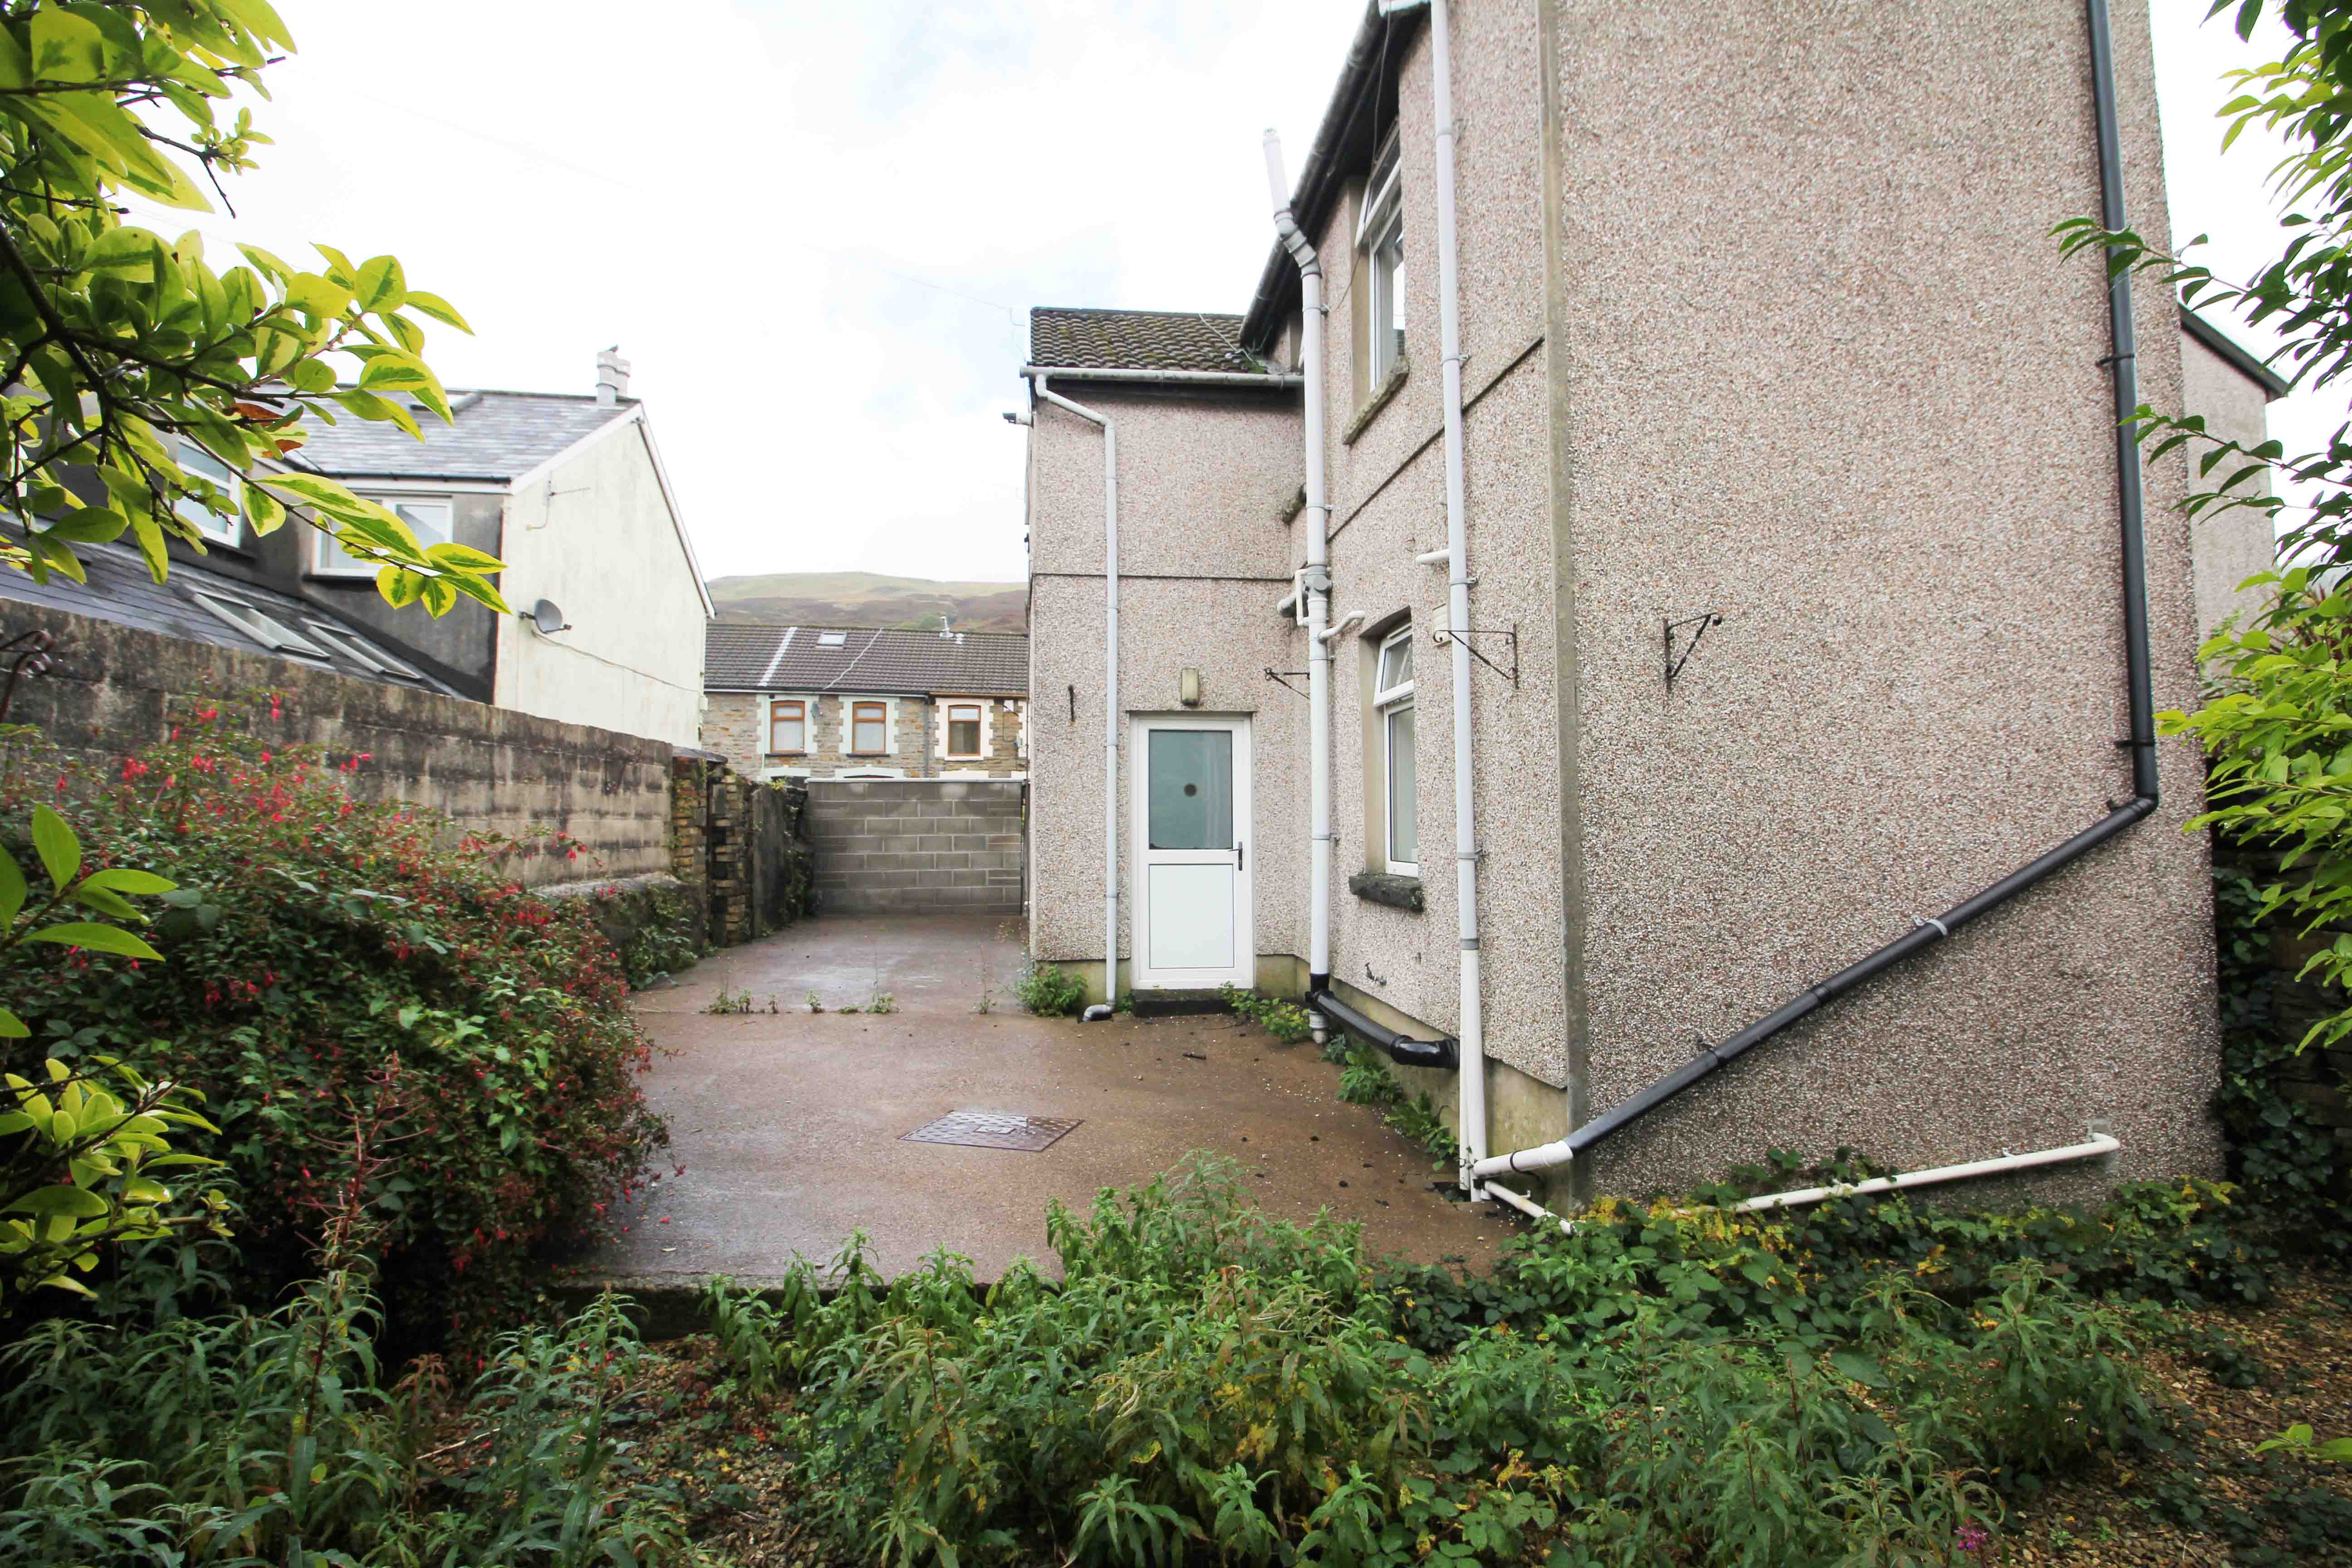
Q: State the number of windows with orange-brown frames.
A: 3